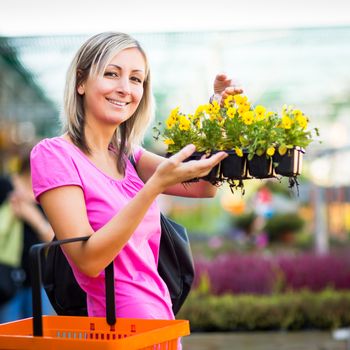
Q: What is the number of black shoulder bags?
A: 1